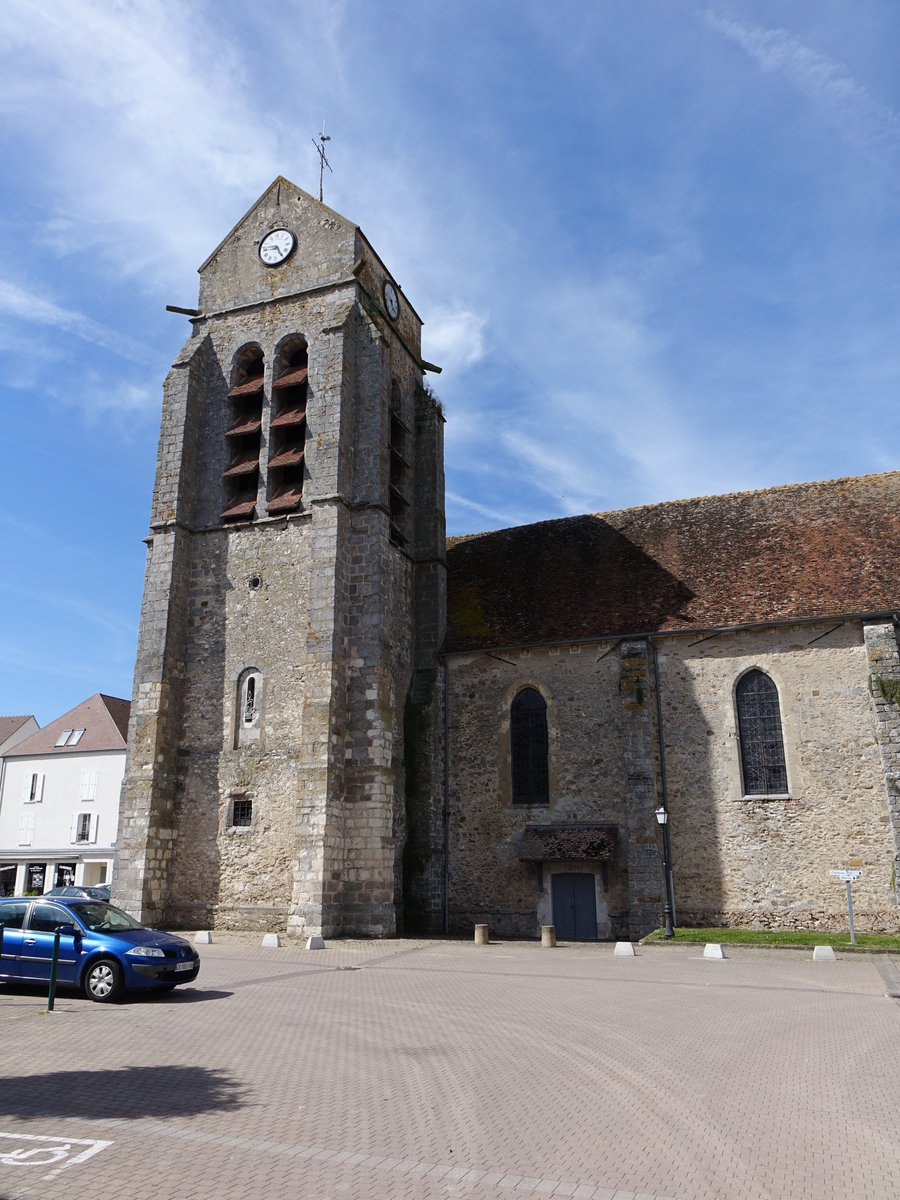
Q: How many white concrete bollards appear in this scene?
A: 6